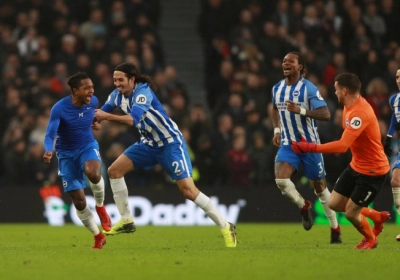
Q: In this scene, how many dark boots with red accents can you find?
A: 2